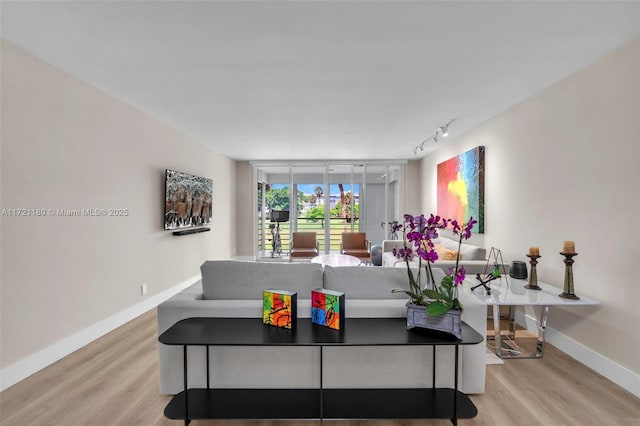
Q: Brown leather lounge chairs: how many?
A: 2